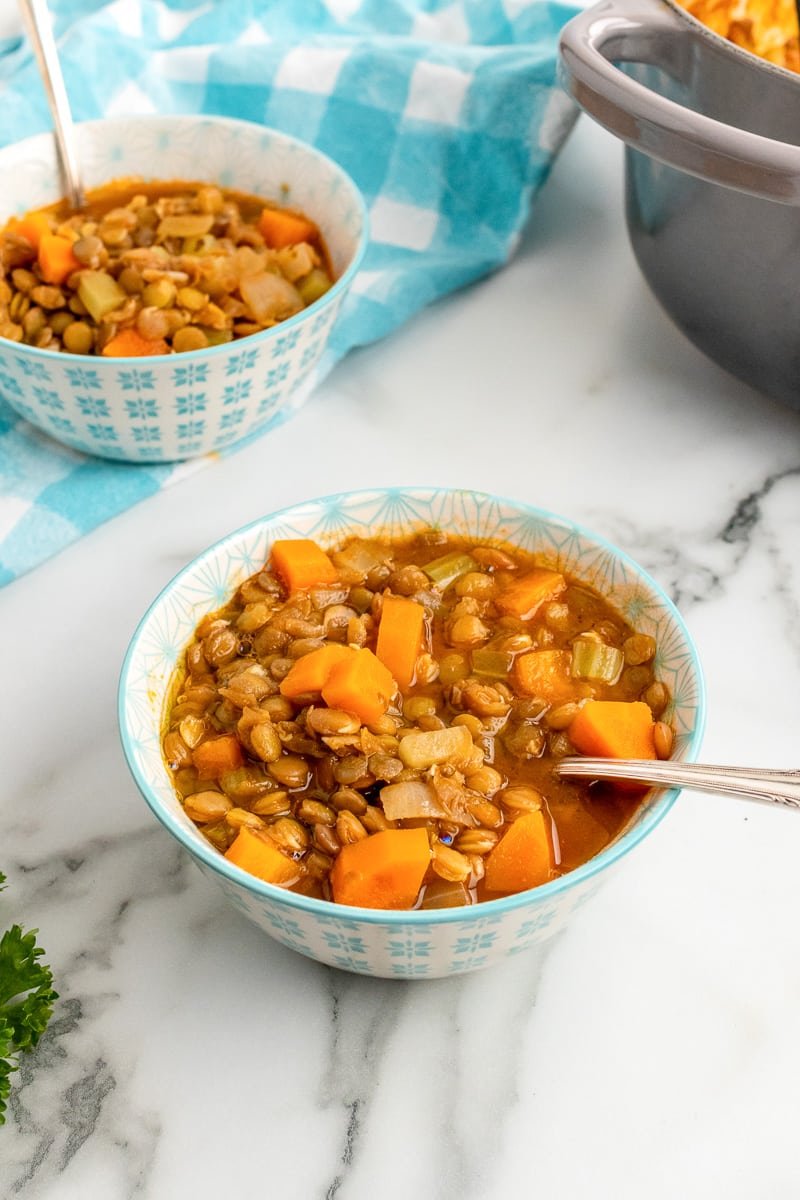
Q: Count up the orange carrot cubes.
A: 15